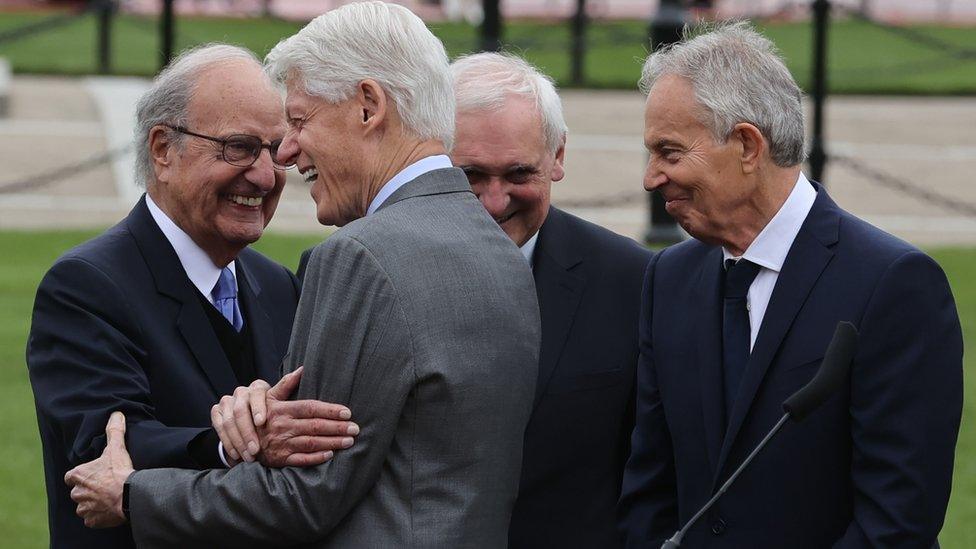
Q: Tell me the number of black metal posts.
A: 6